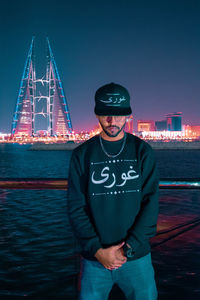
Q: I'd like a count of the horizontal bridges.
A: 3